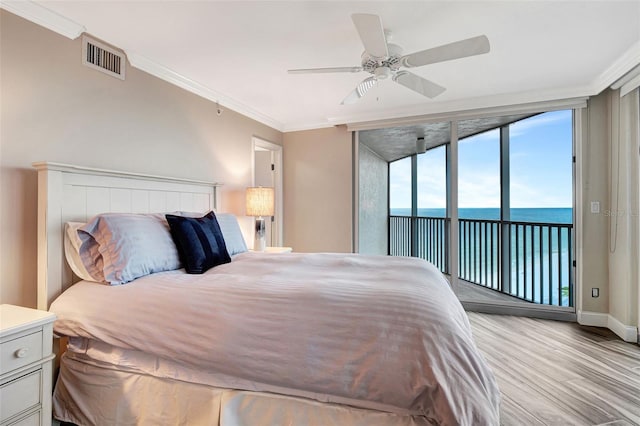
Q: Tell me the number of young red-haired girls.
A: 0